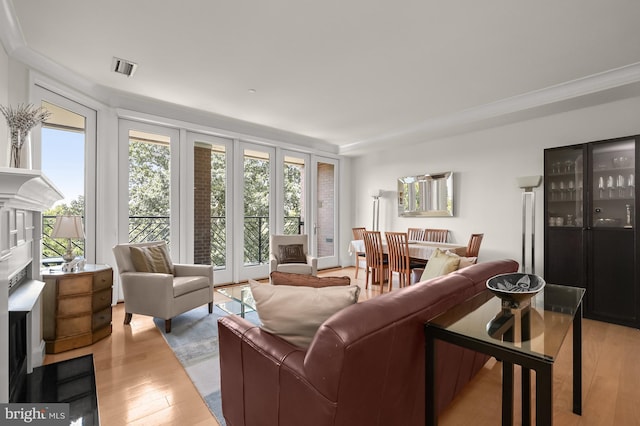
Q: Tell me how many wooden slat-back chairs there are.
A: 6